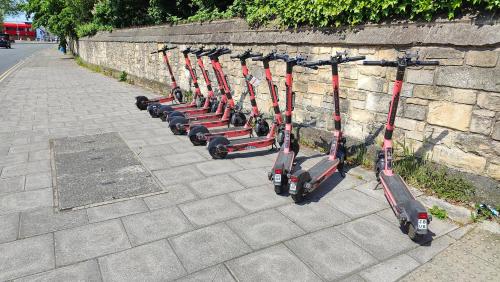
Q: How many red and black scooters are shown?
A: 10